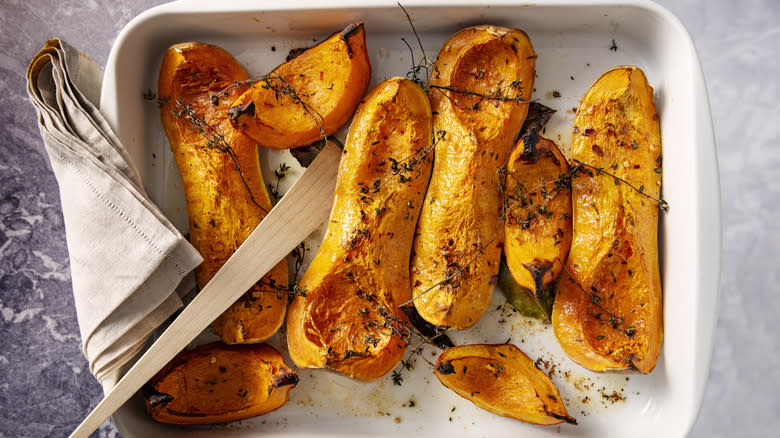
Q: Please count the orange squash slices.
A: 8